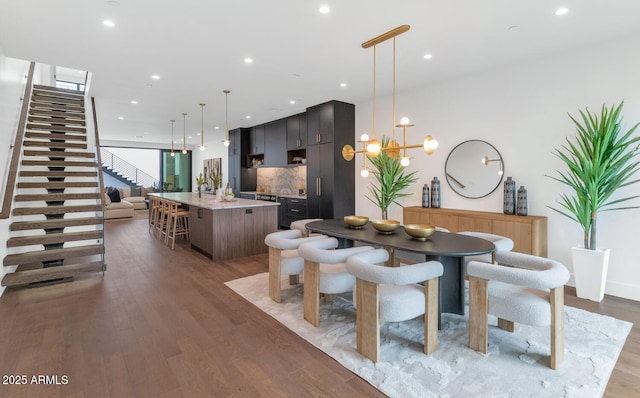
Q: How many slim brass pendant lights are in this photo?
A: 4